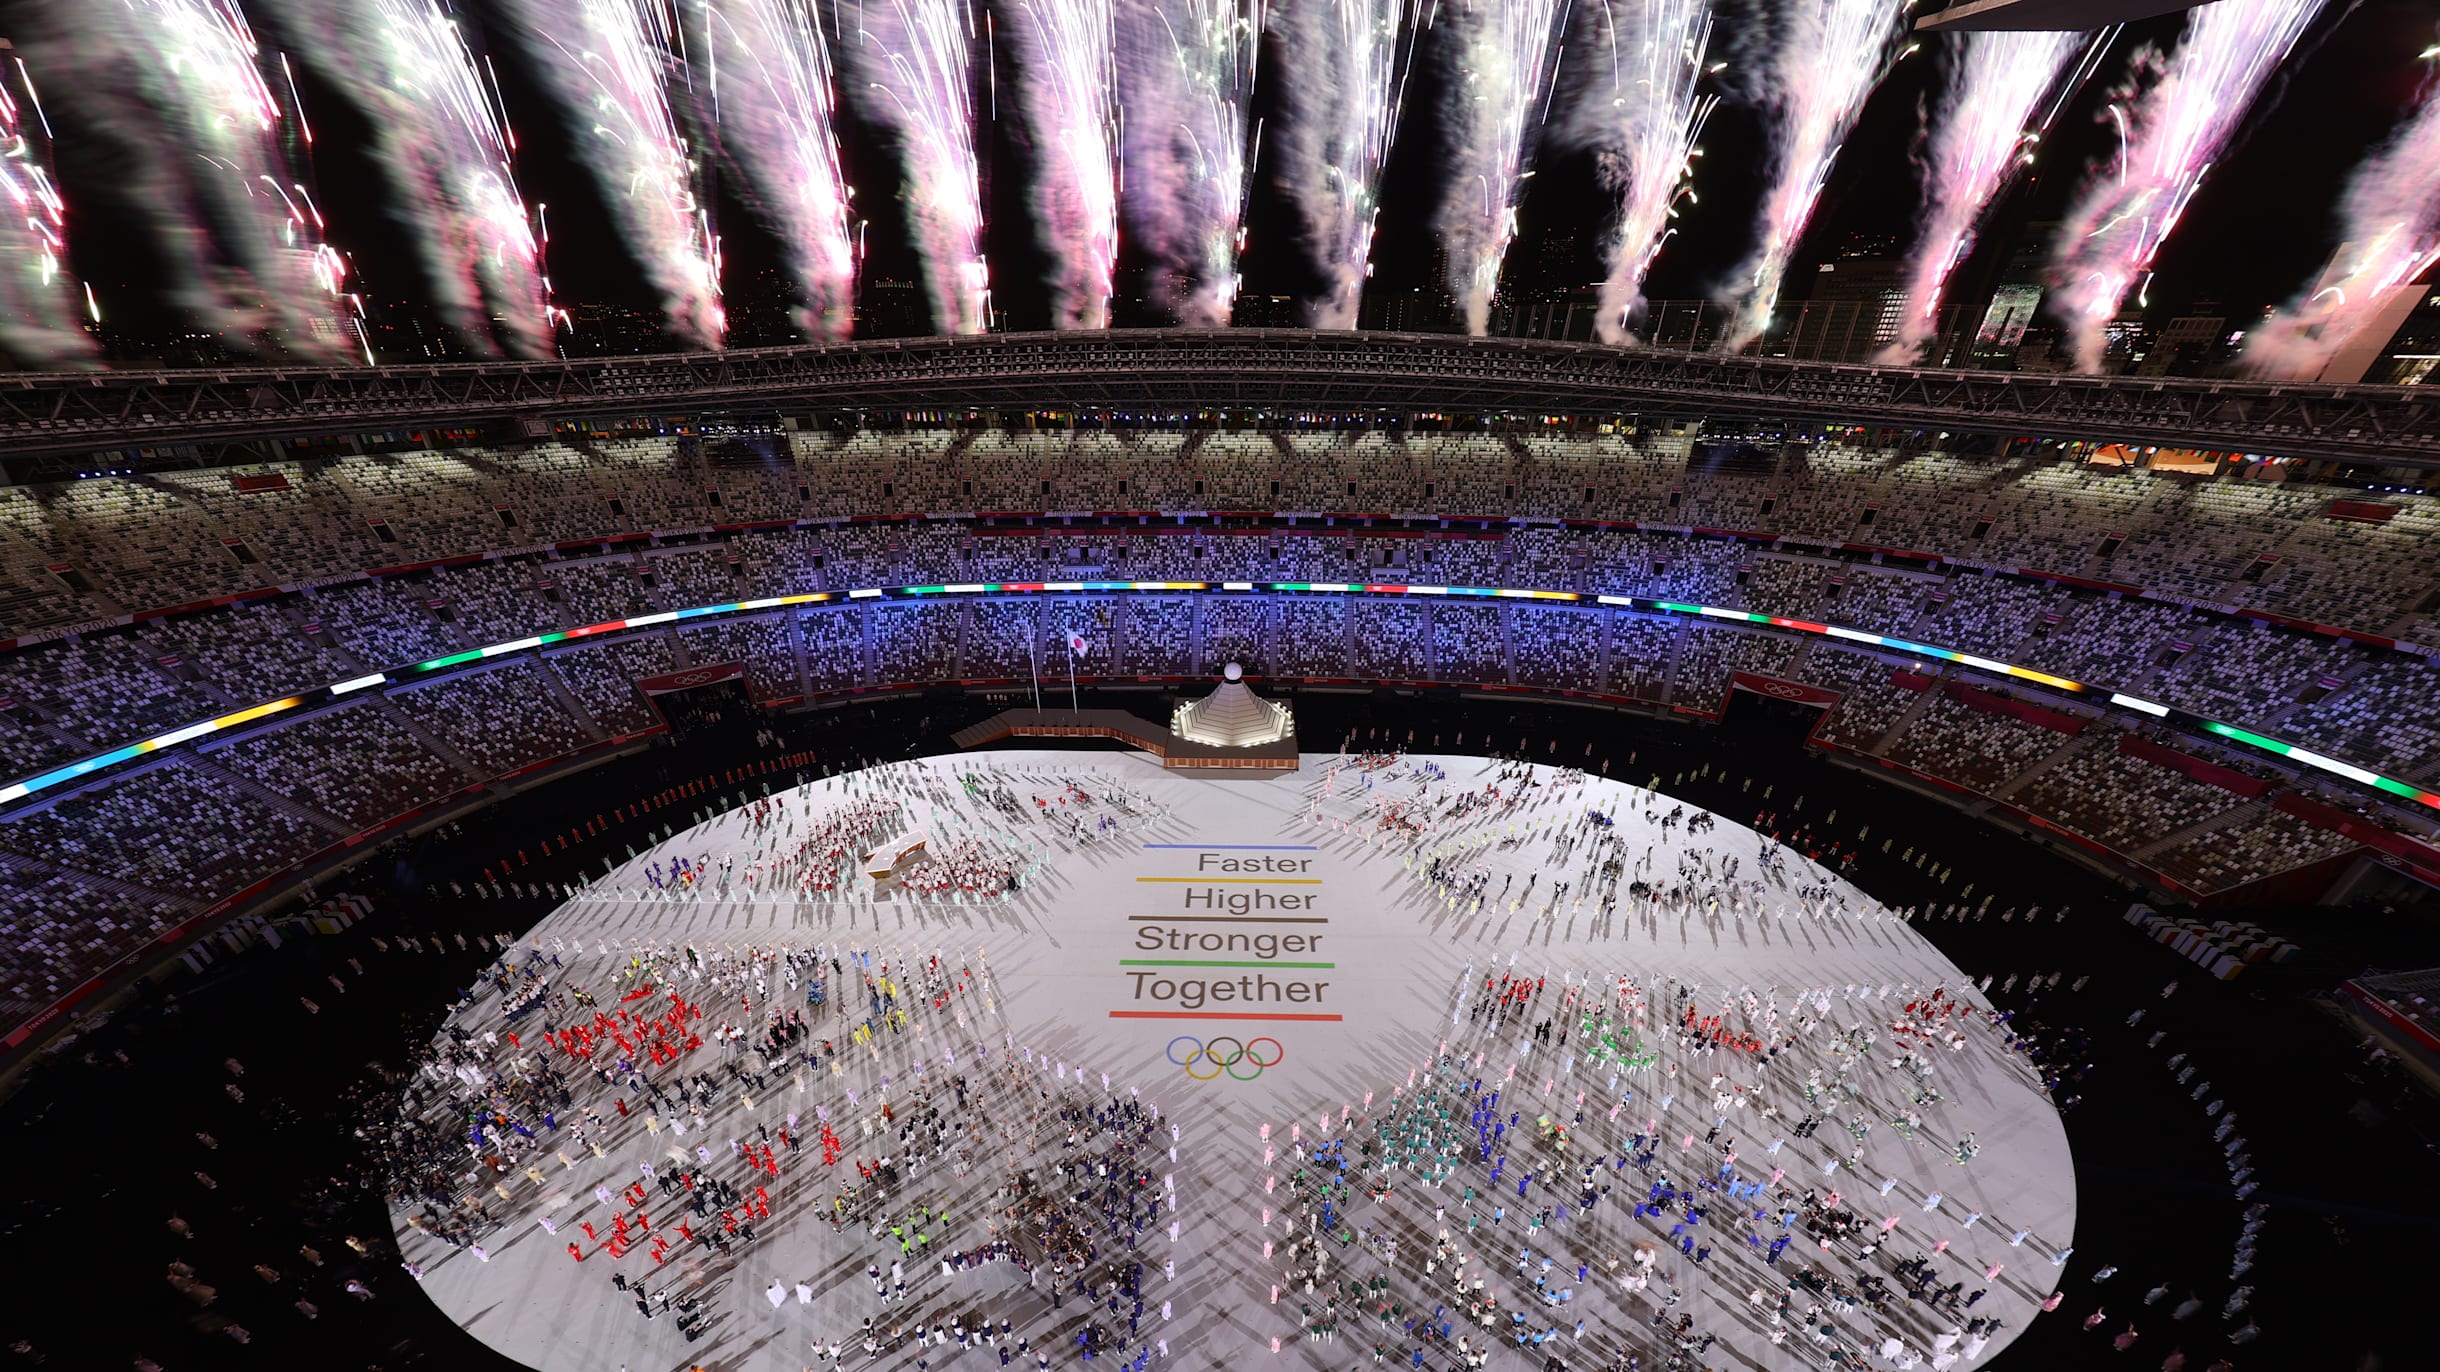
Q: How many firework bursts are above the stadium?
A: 15